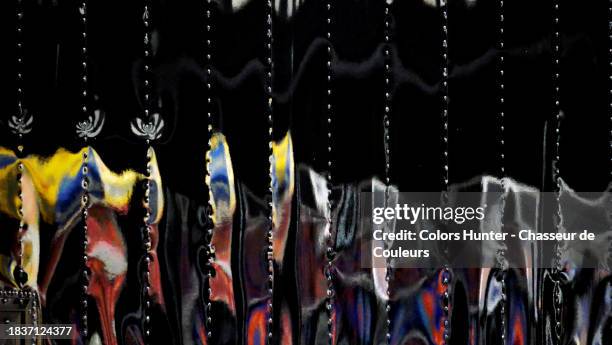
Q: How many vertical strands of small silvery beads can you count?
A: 11